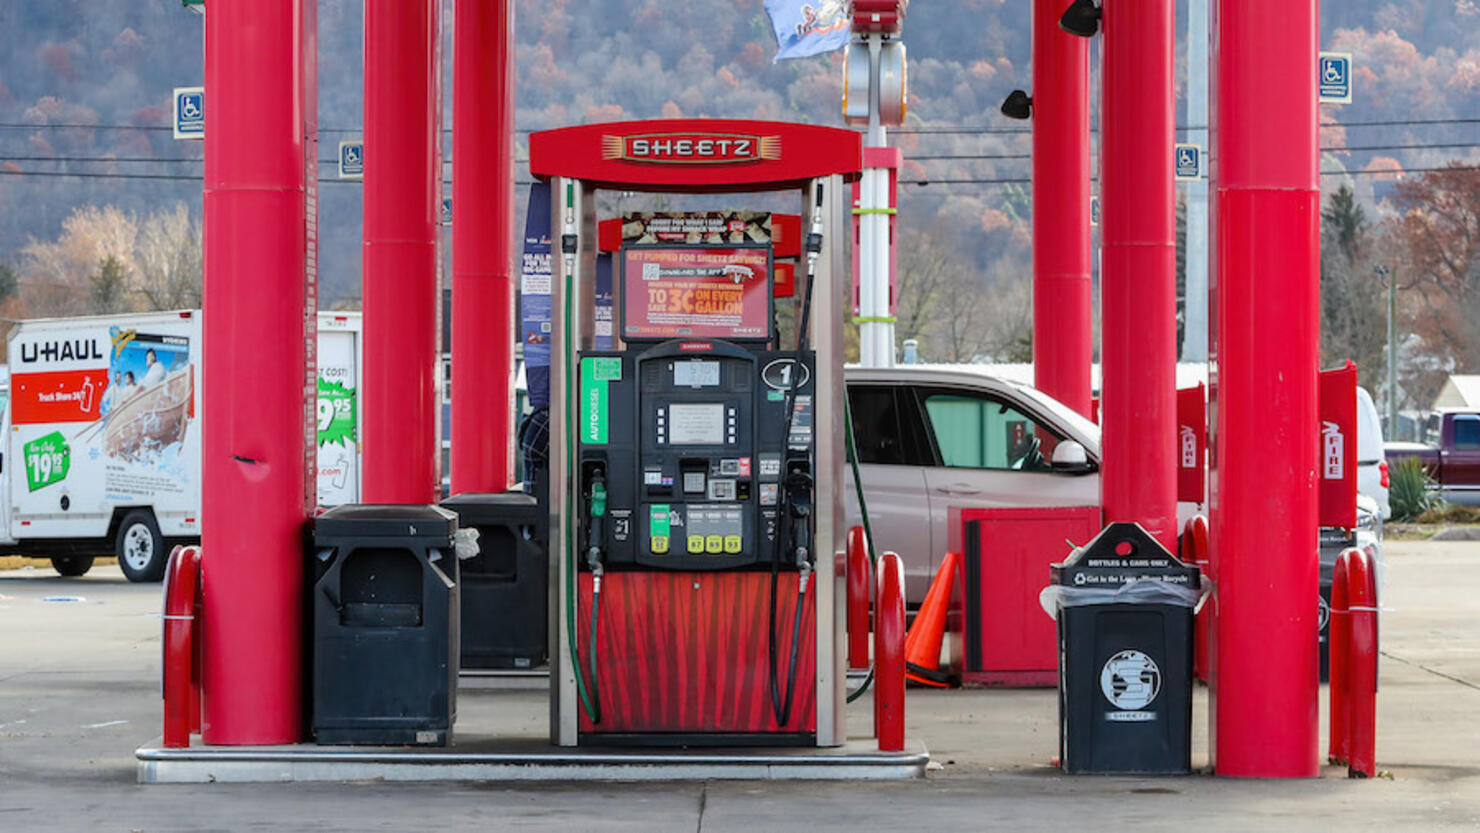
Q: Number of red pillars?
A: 6